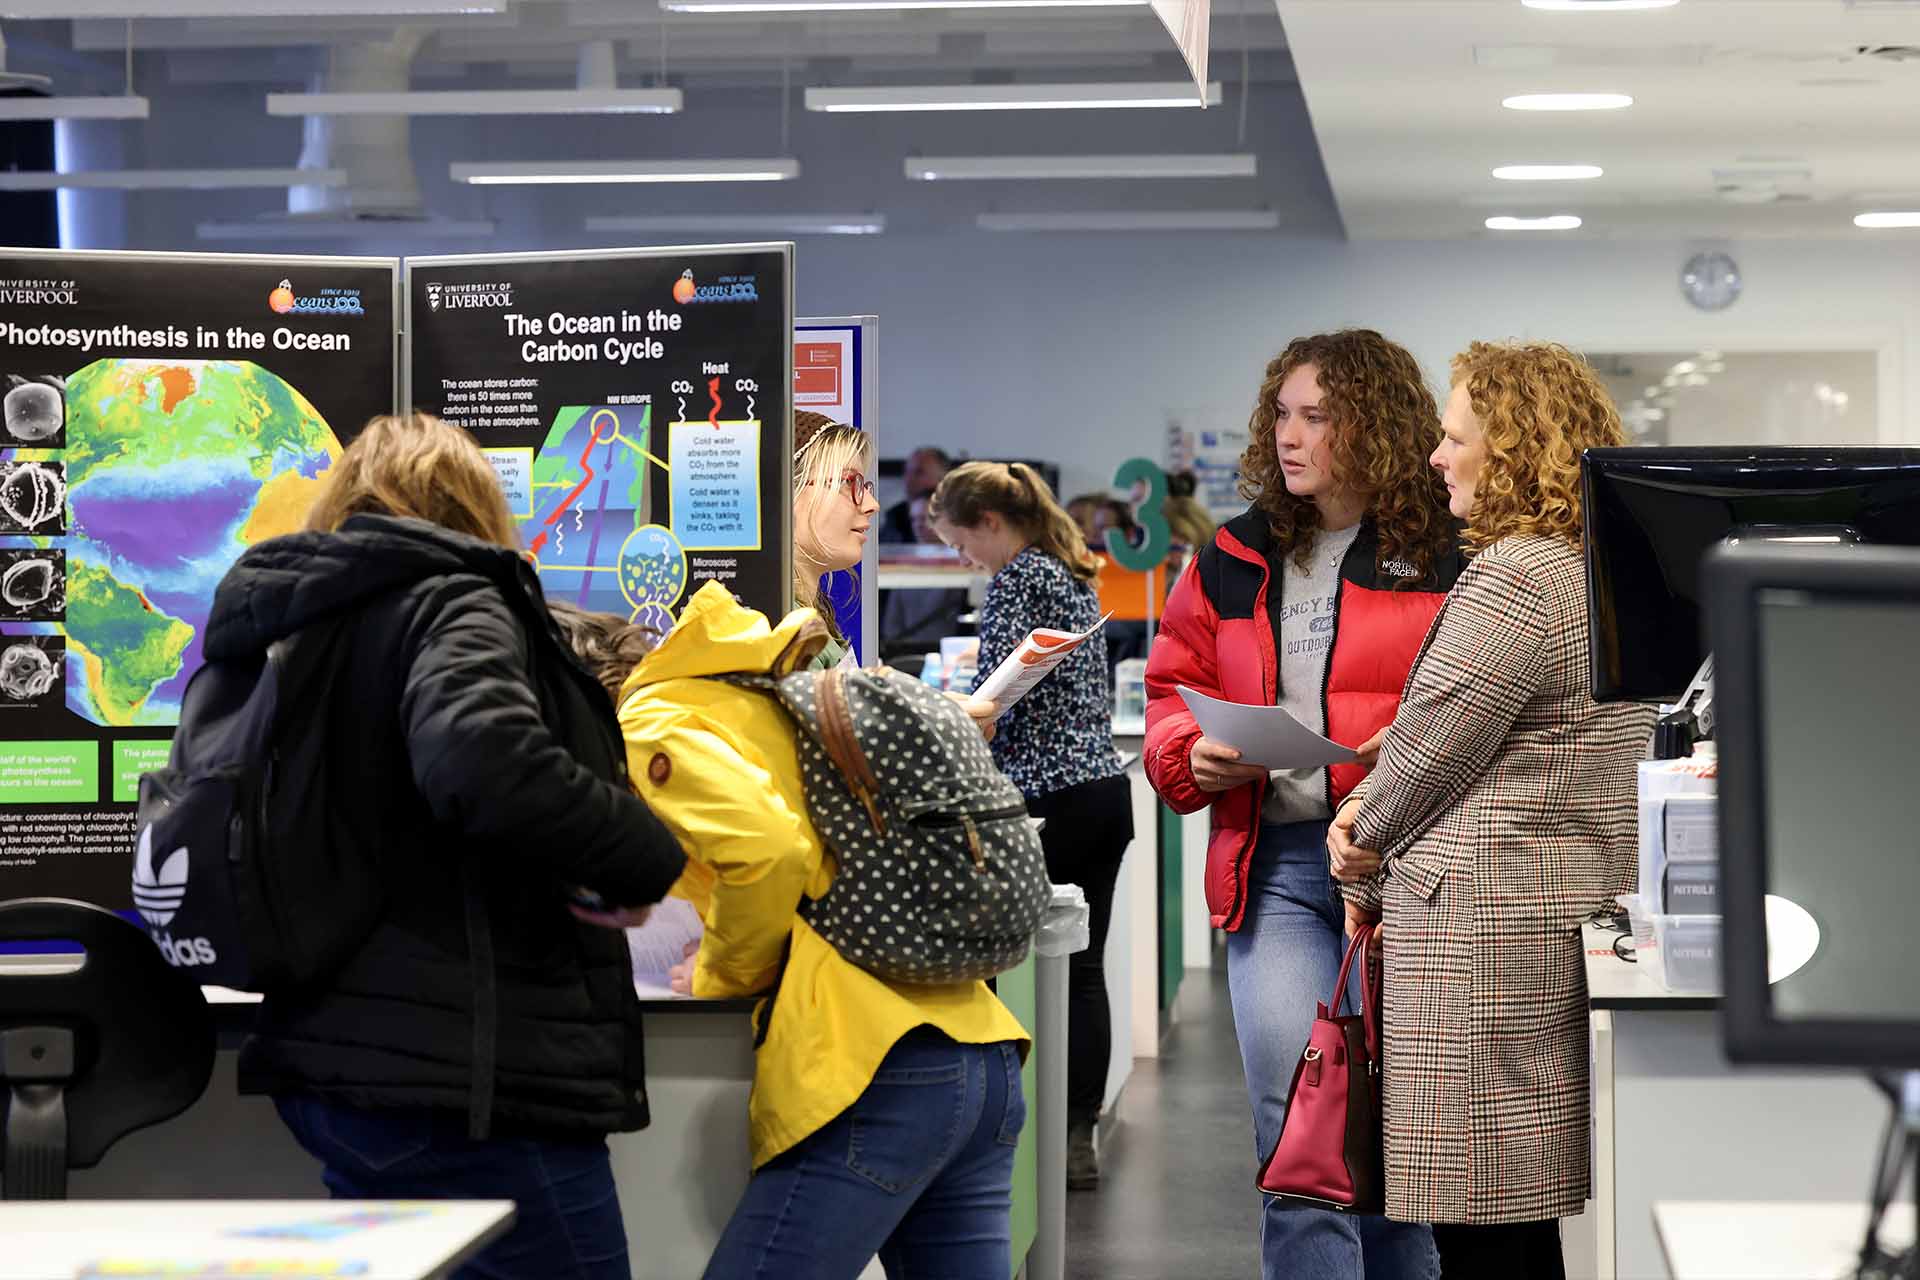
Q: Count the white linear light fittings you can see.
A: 11